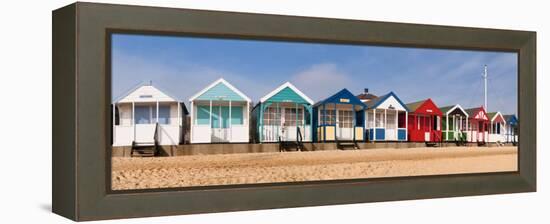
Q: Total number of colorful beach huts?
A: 10